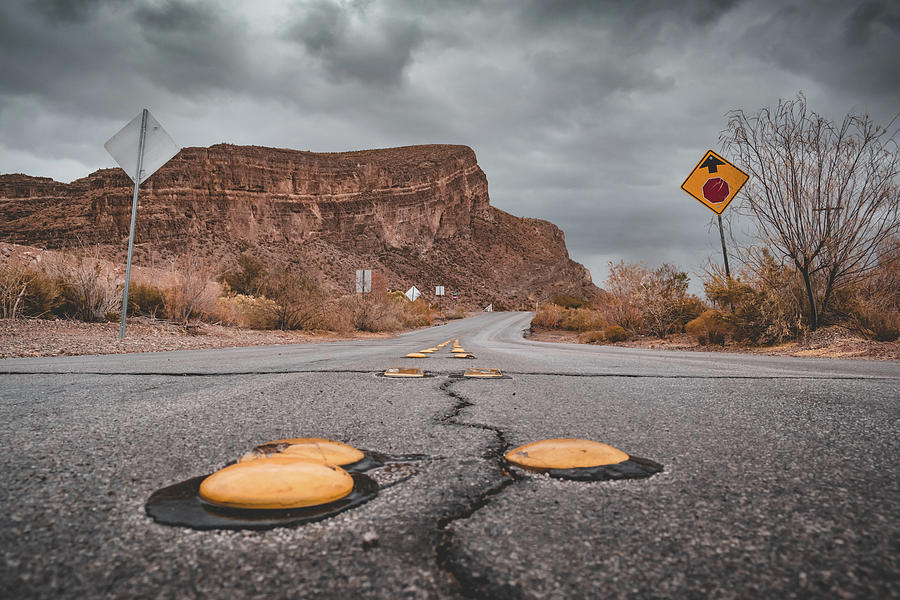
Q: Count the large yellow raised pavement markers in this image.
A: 3